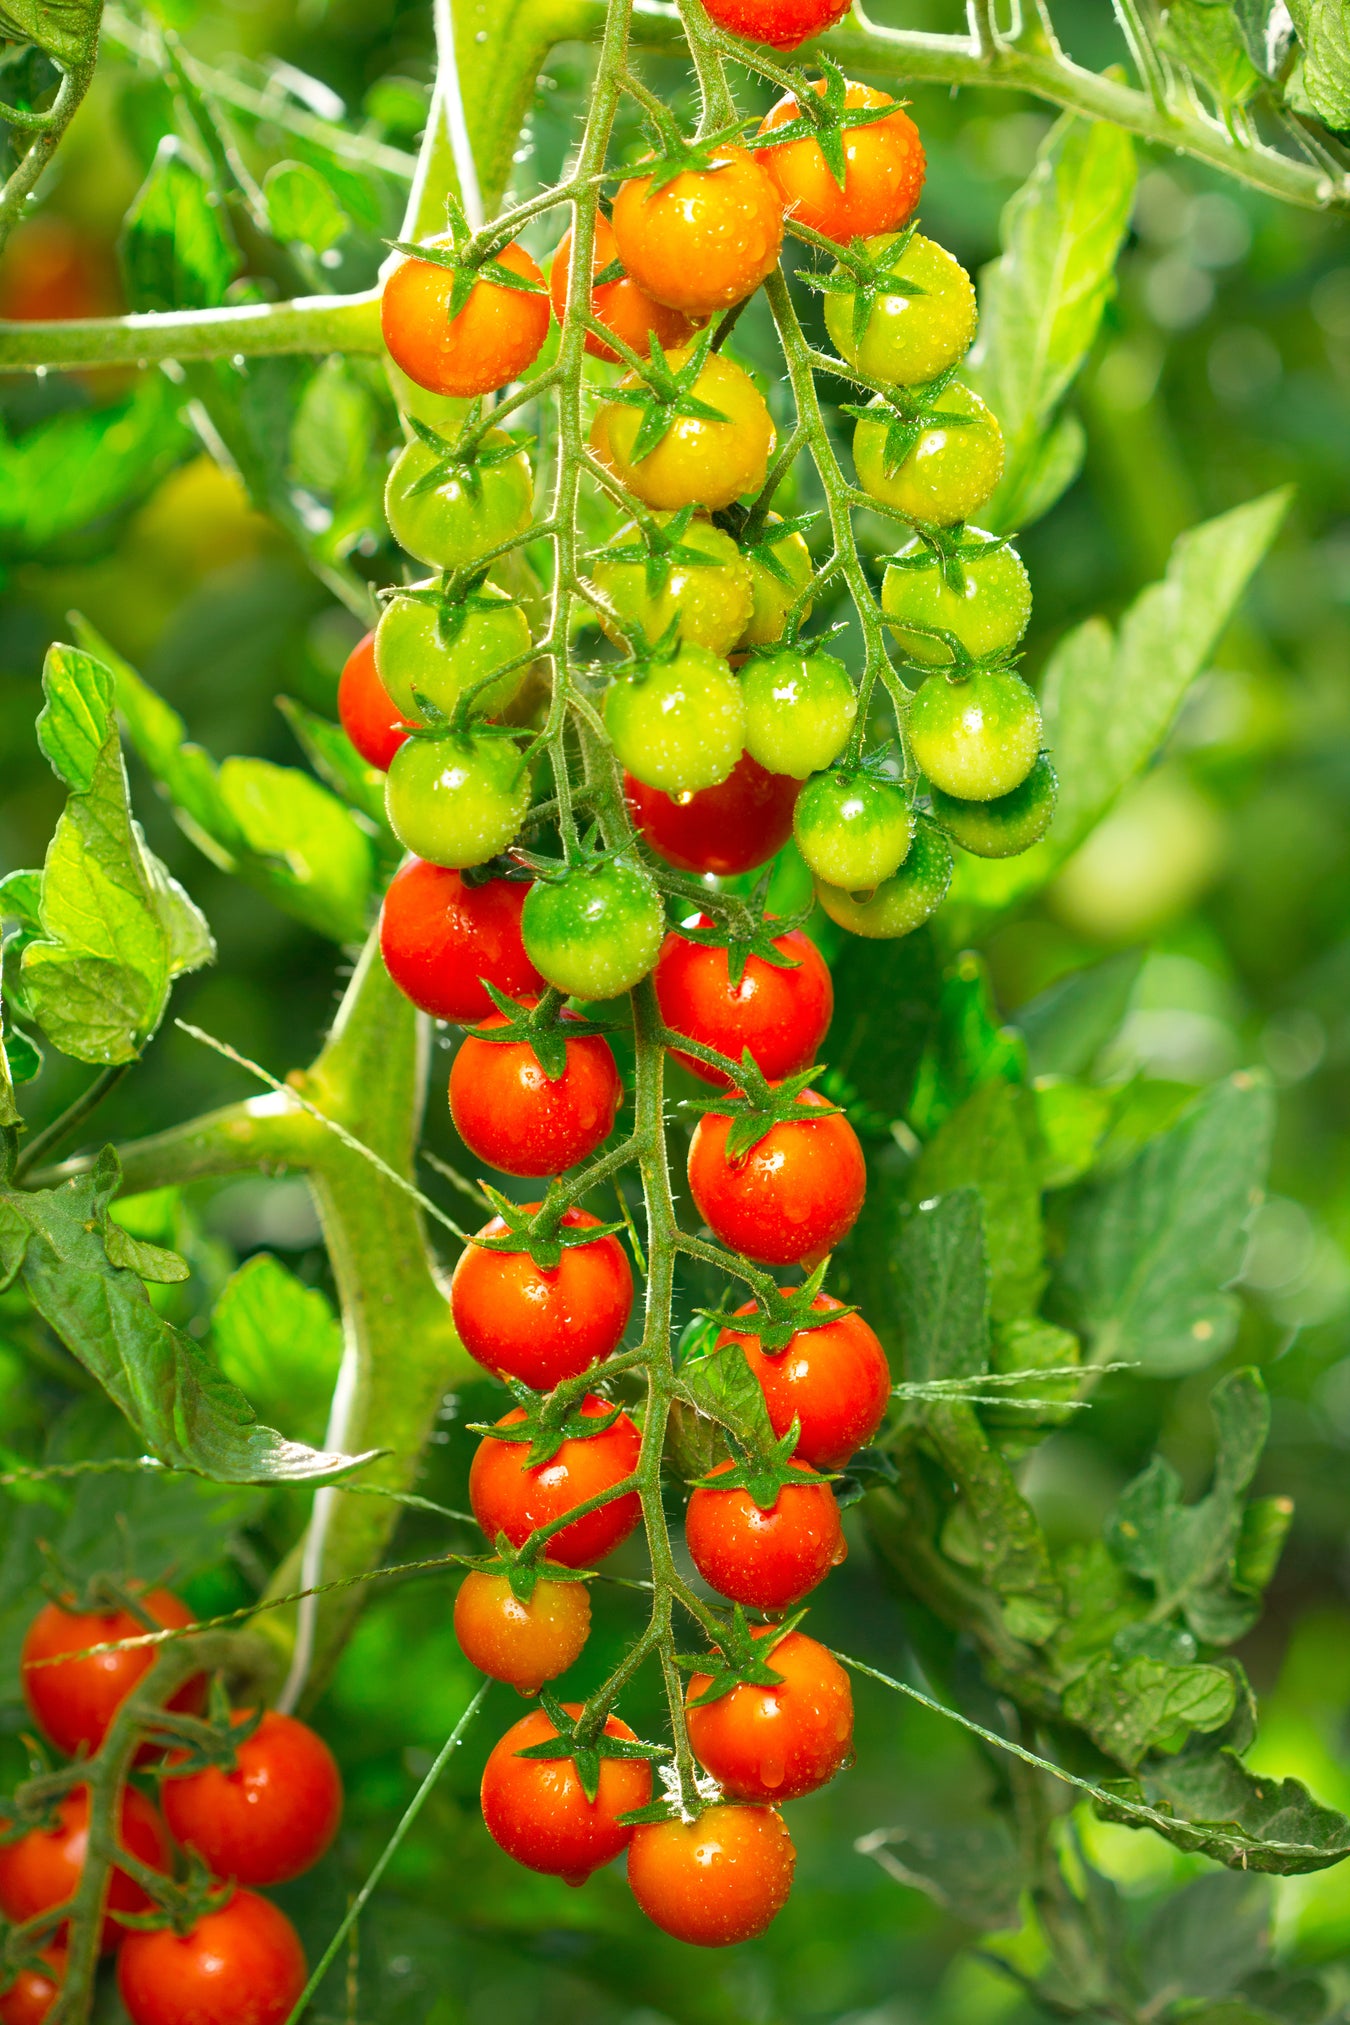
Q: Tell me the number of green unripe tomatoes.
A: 15